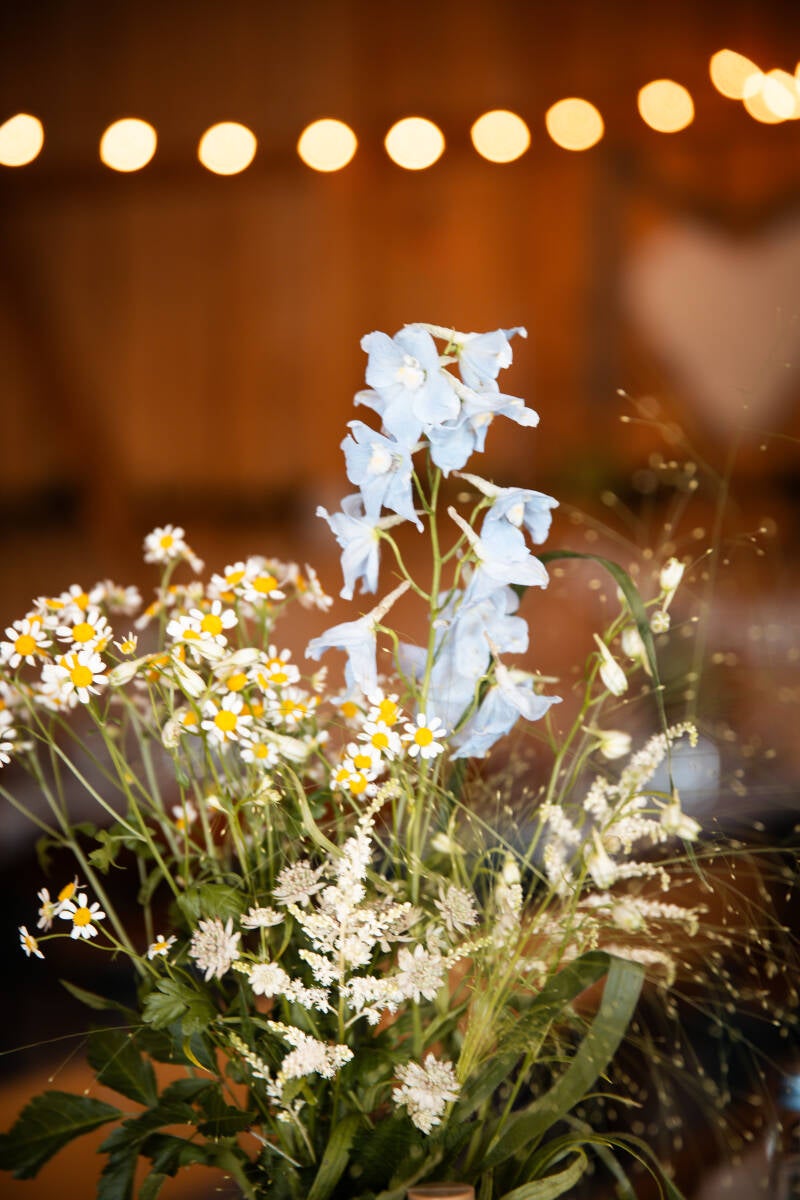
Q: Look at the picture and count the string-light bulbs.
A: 12